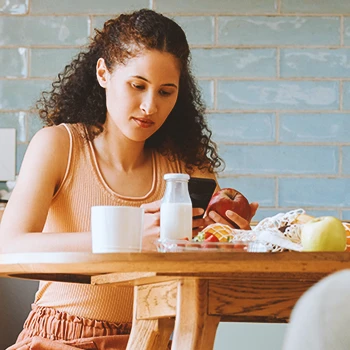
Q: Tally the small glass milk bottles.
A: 1